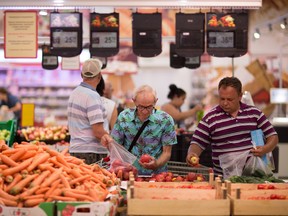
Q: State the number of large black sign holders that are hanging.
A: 5